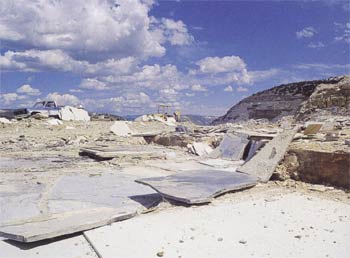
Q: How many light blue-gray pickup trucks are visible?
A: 1